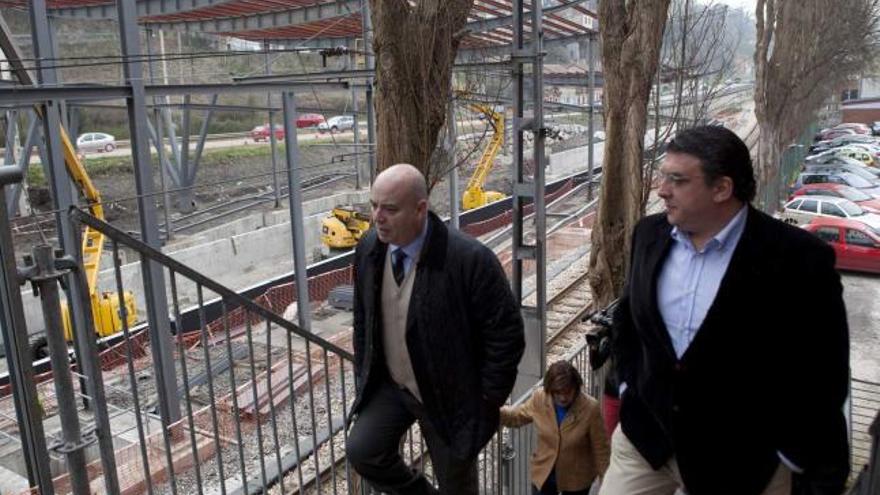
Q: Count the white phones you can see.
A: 0